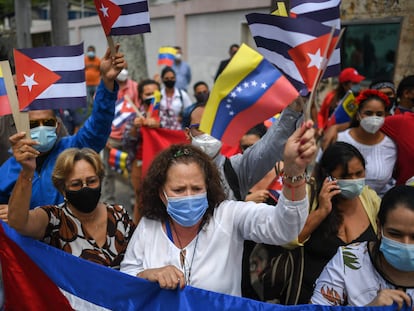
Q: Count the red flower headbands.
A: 1